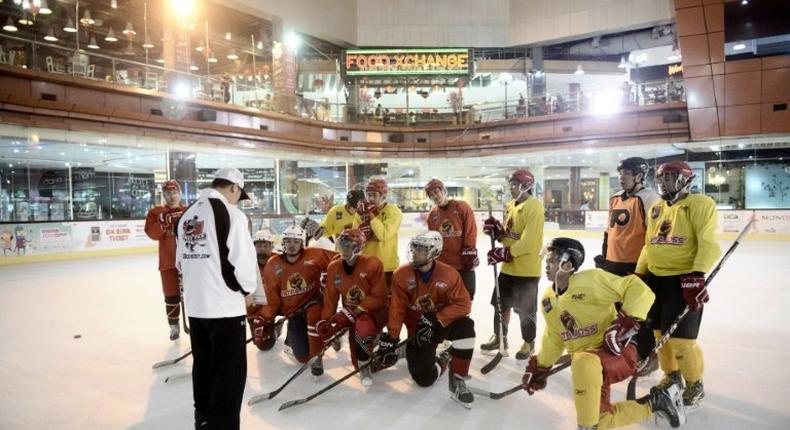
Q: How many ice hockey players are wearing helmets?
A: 12